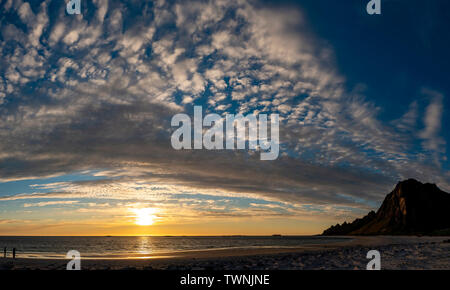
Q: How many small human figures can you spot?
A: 2